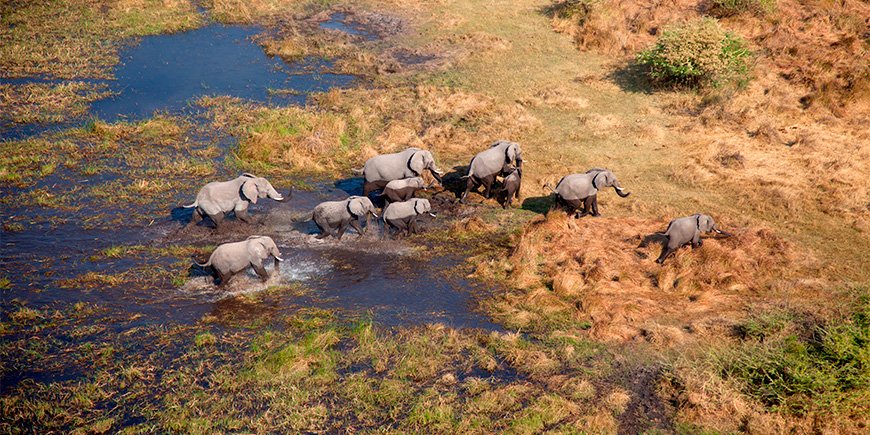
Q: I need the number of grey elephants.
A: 10